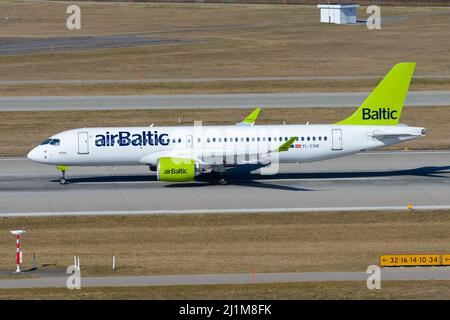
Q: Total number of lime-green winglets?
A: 2